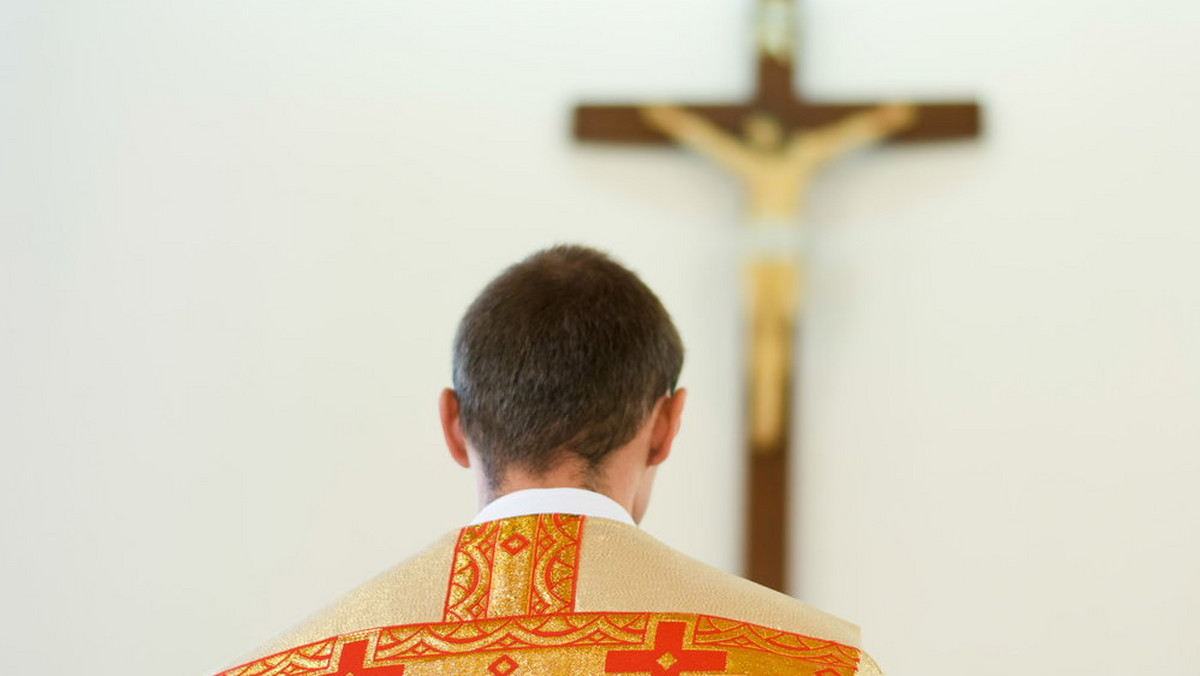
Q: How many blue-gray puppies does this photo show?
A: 0